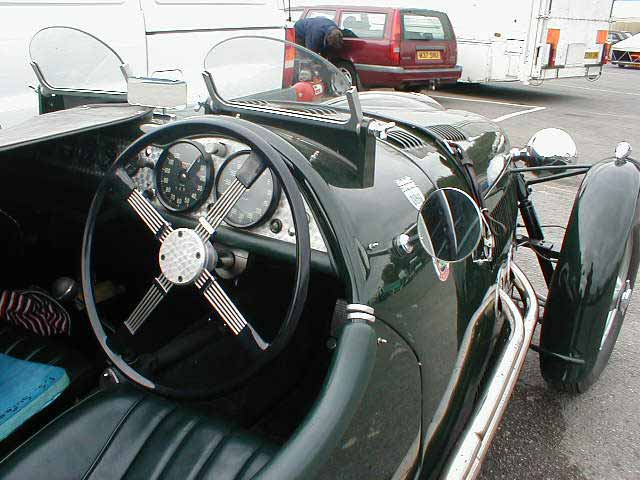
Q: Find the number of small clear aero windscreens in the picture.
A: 2